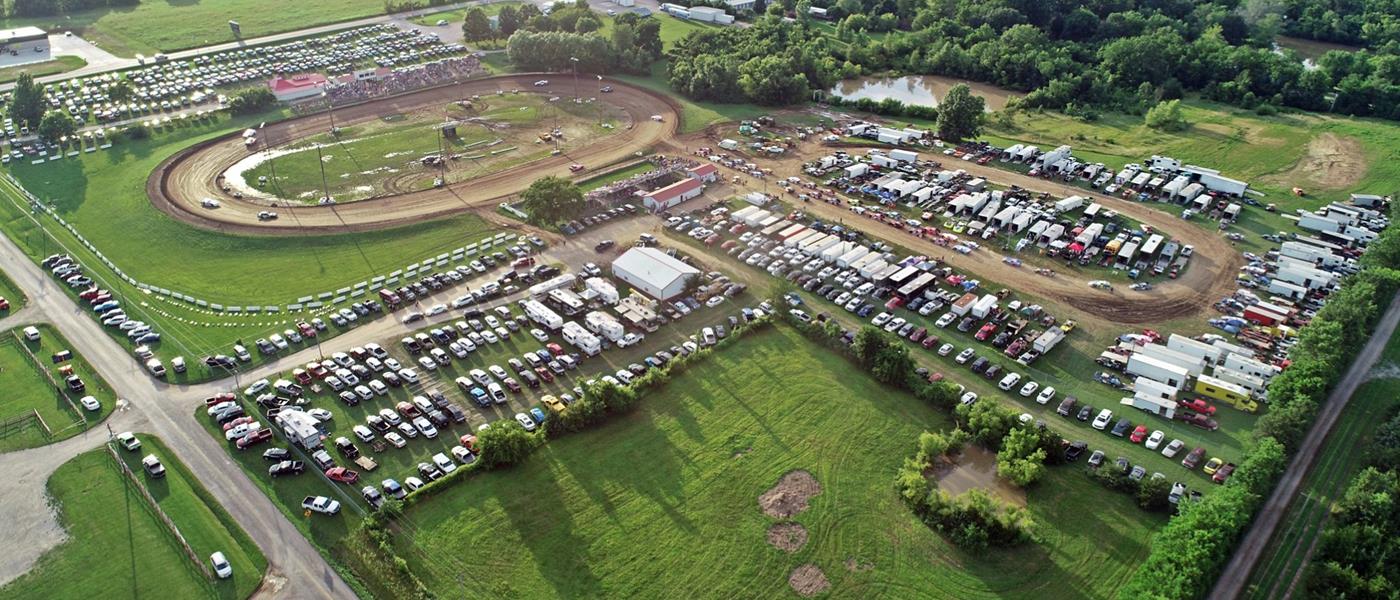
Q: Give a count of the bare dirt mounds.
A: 3